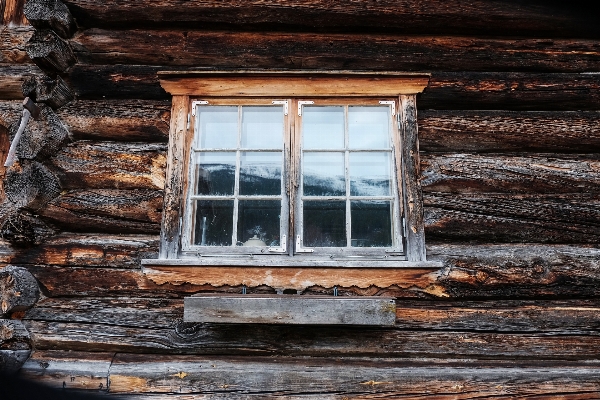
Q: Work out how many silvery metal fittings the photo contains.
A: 8